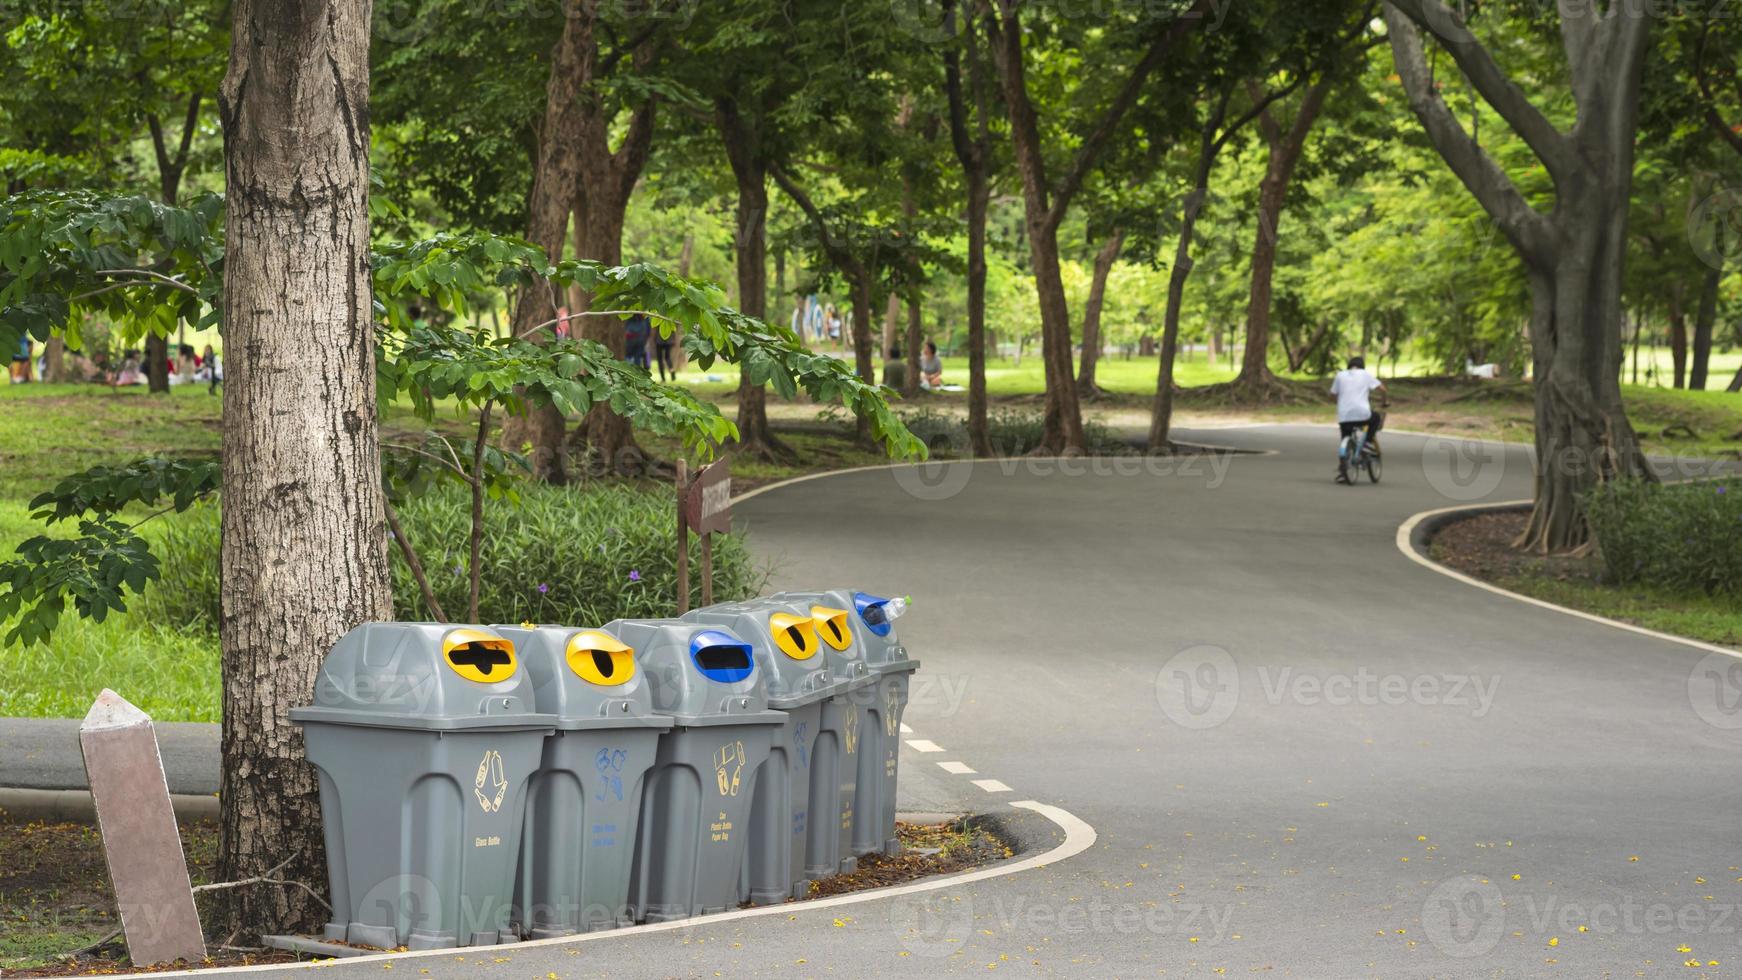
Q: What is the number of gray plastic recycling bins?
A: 6